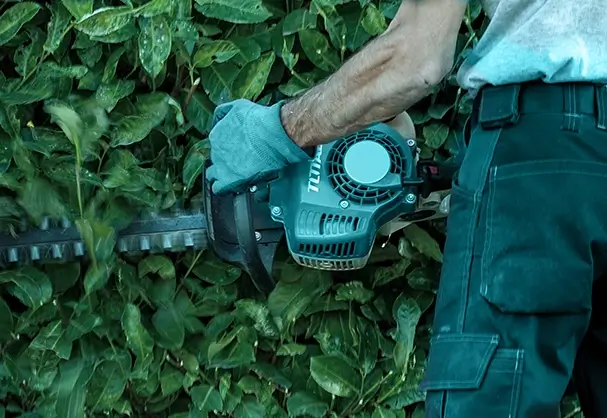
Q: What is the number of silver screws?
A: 6